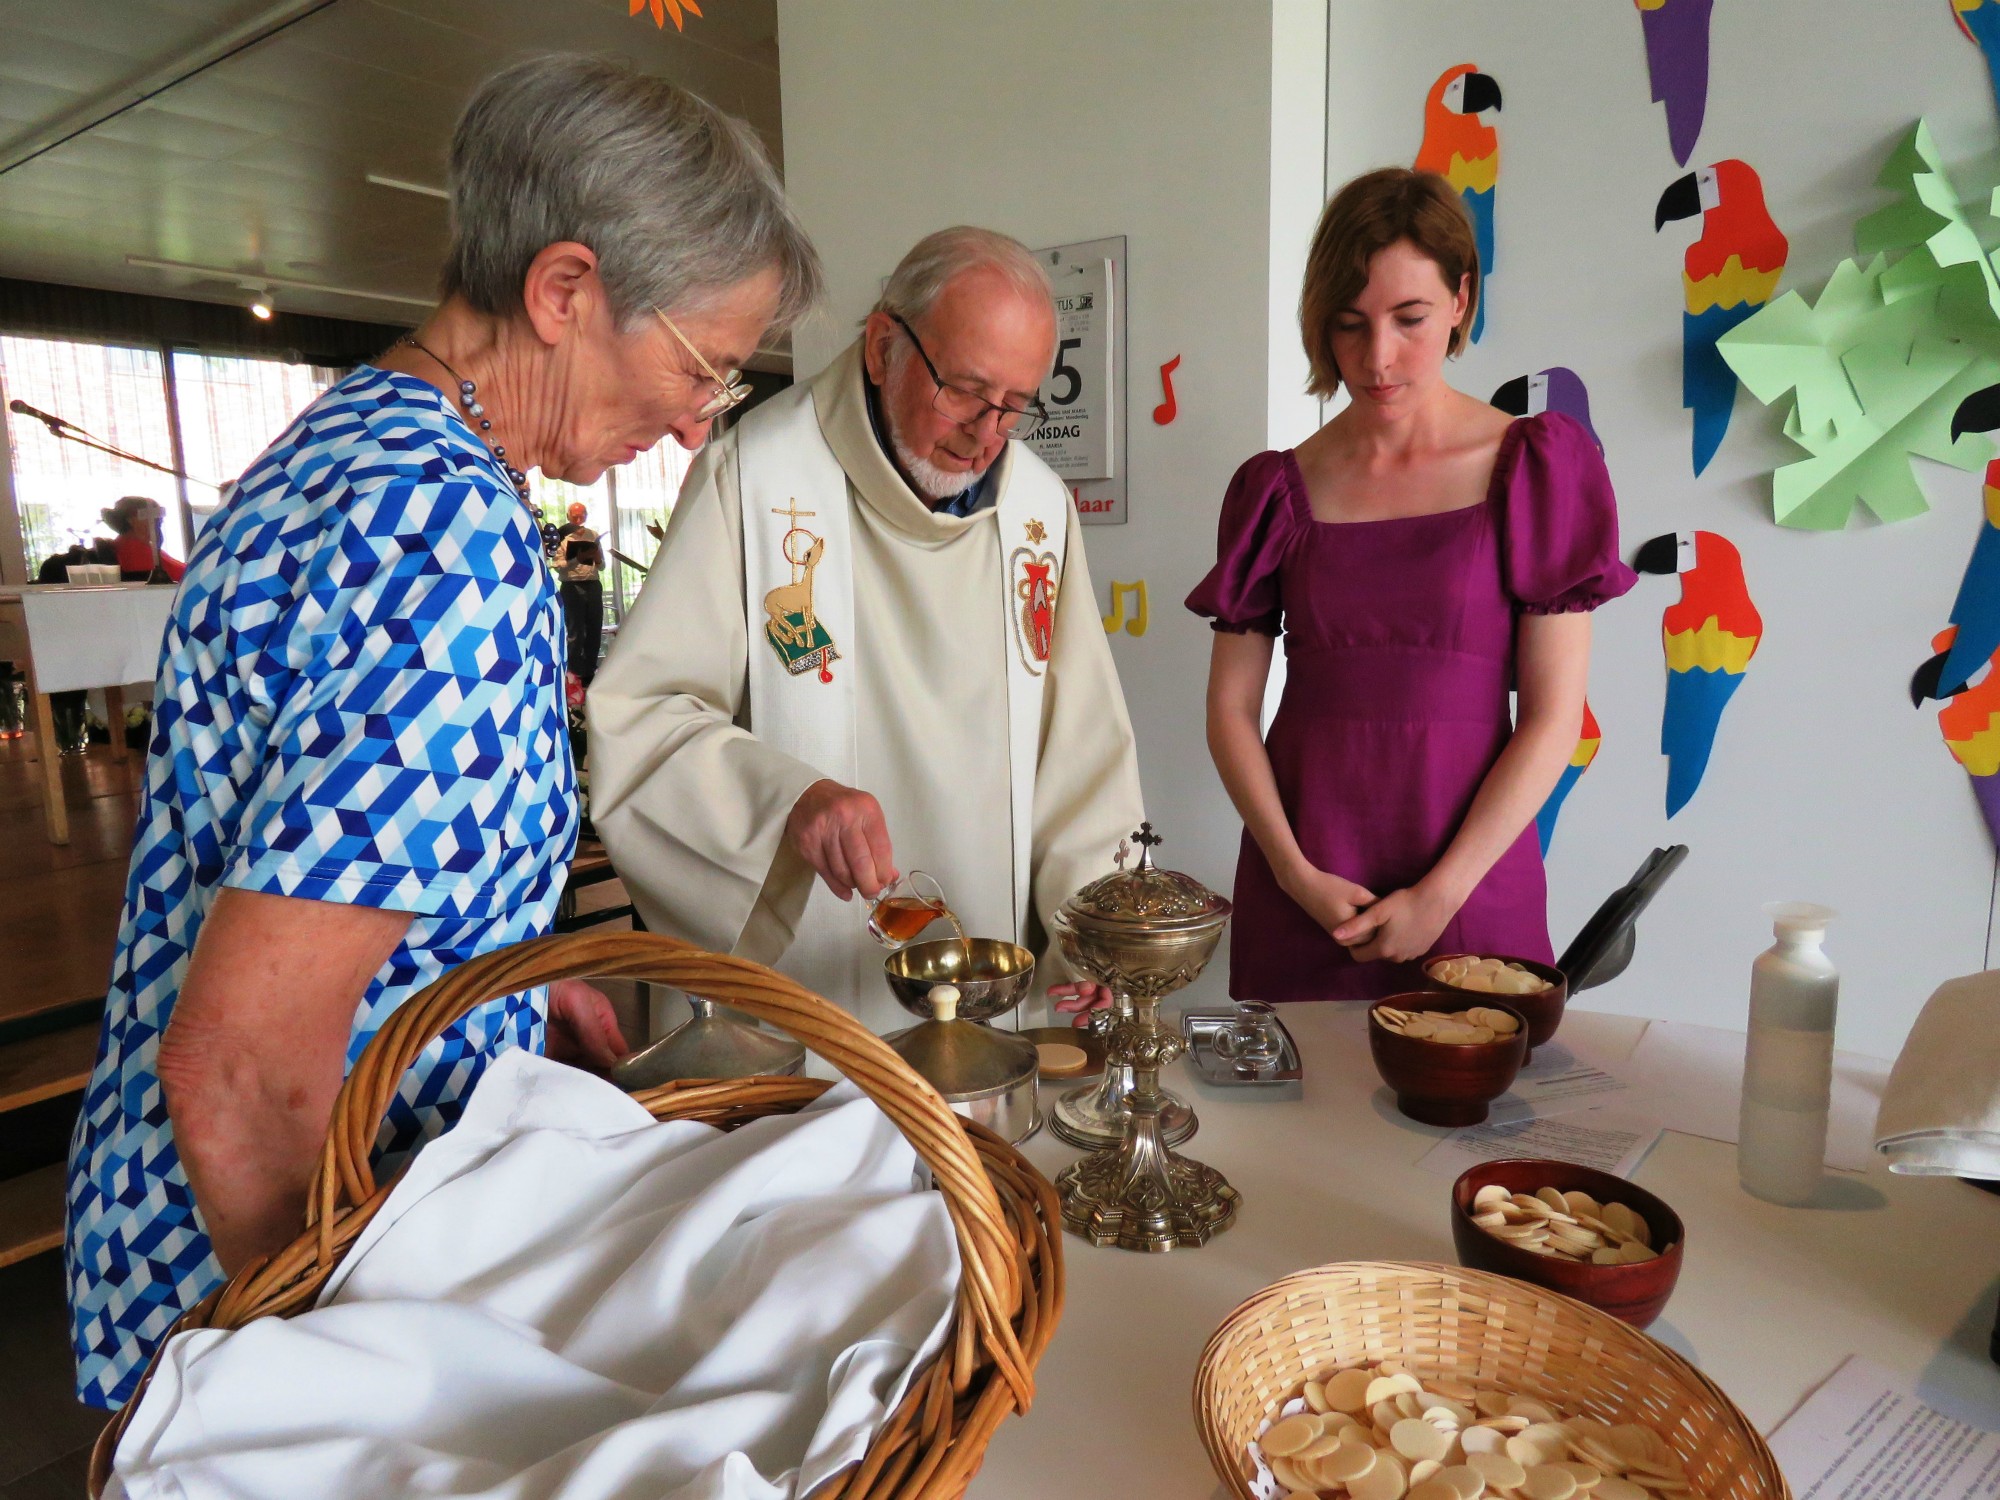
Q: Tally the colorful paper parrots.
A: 9